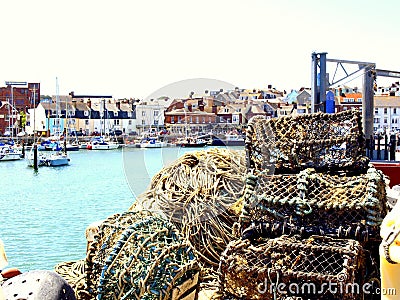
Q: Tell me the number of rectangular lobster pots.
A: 3